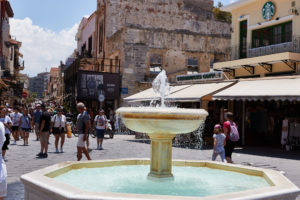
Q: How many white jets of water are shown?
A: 1